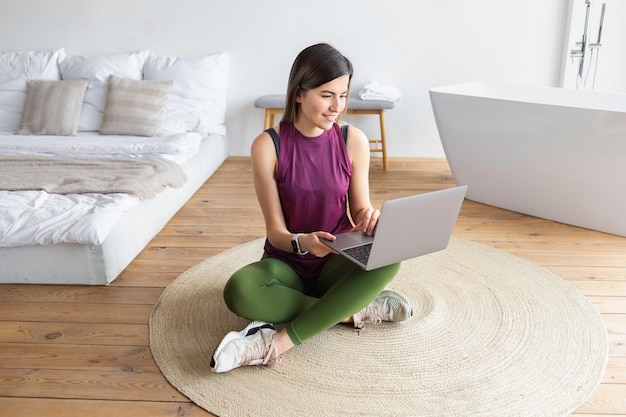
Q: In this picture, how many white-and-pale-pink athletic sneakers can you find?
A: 2